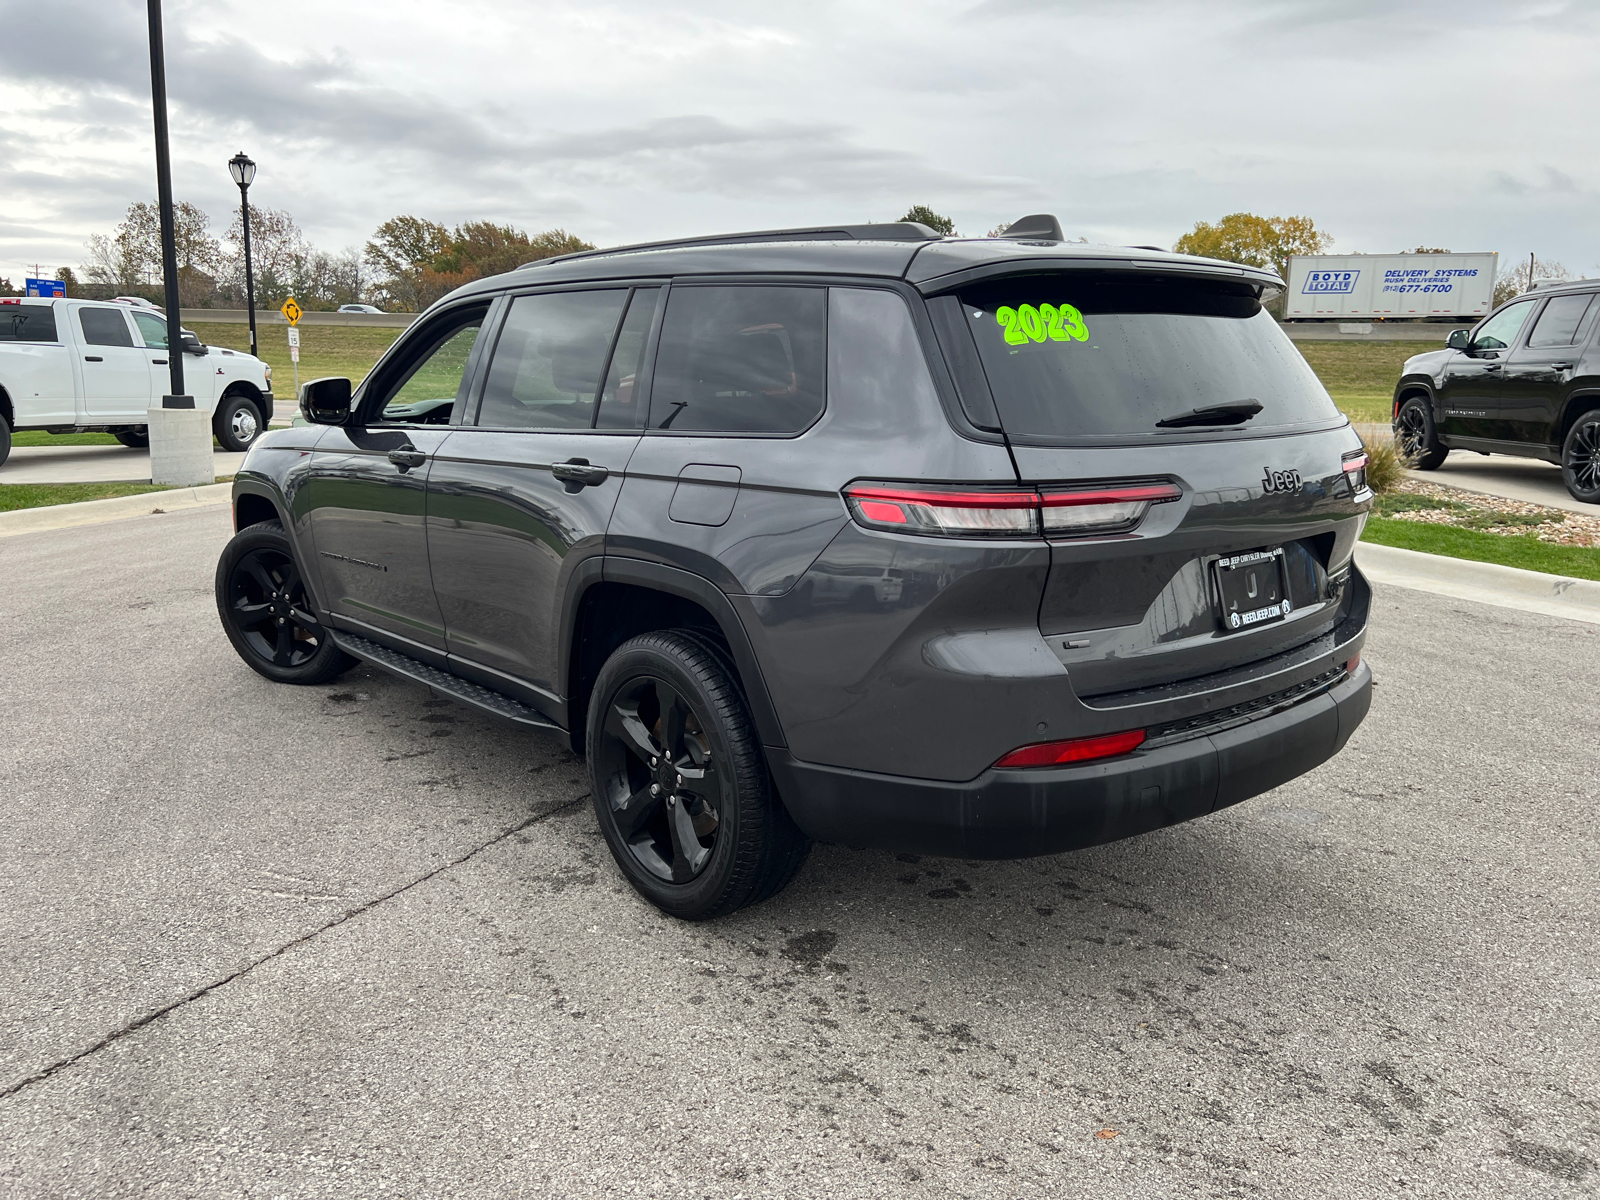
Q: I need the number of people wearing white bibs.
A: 0